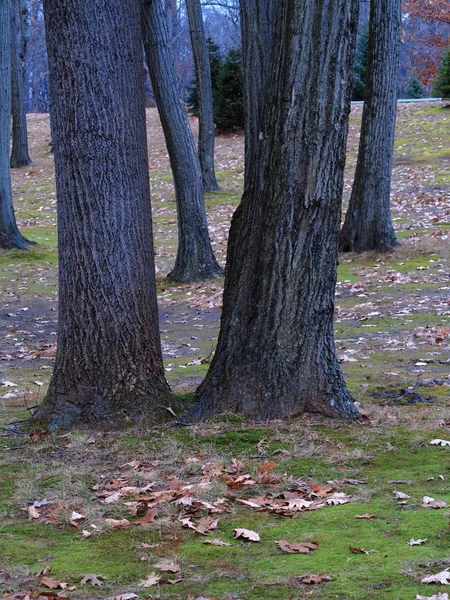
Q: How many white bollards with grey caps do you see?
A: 0